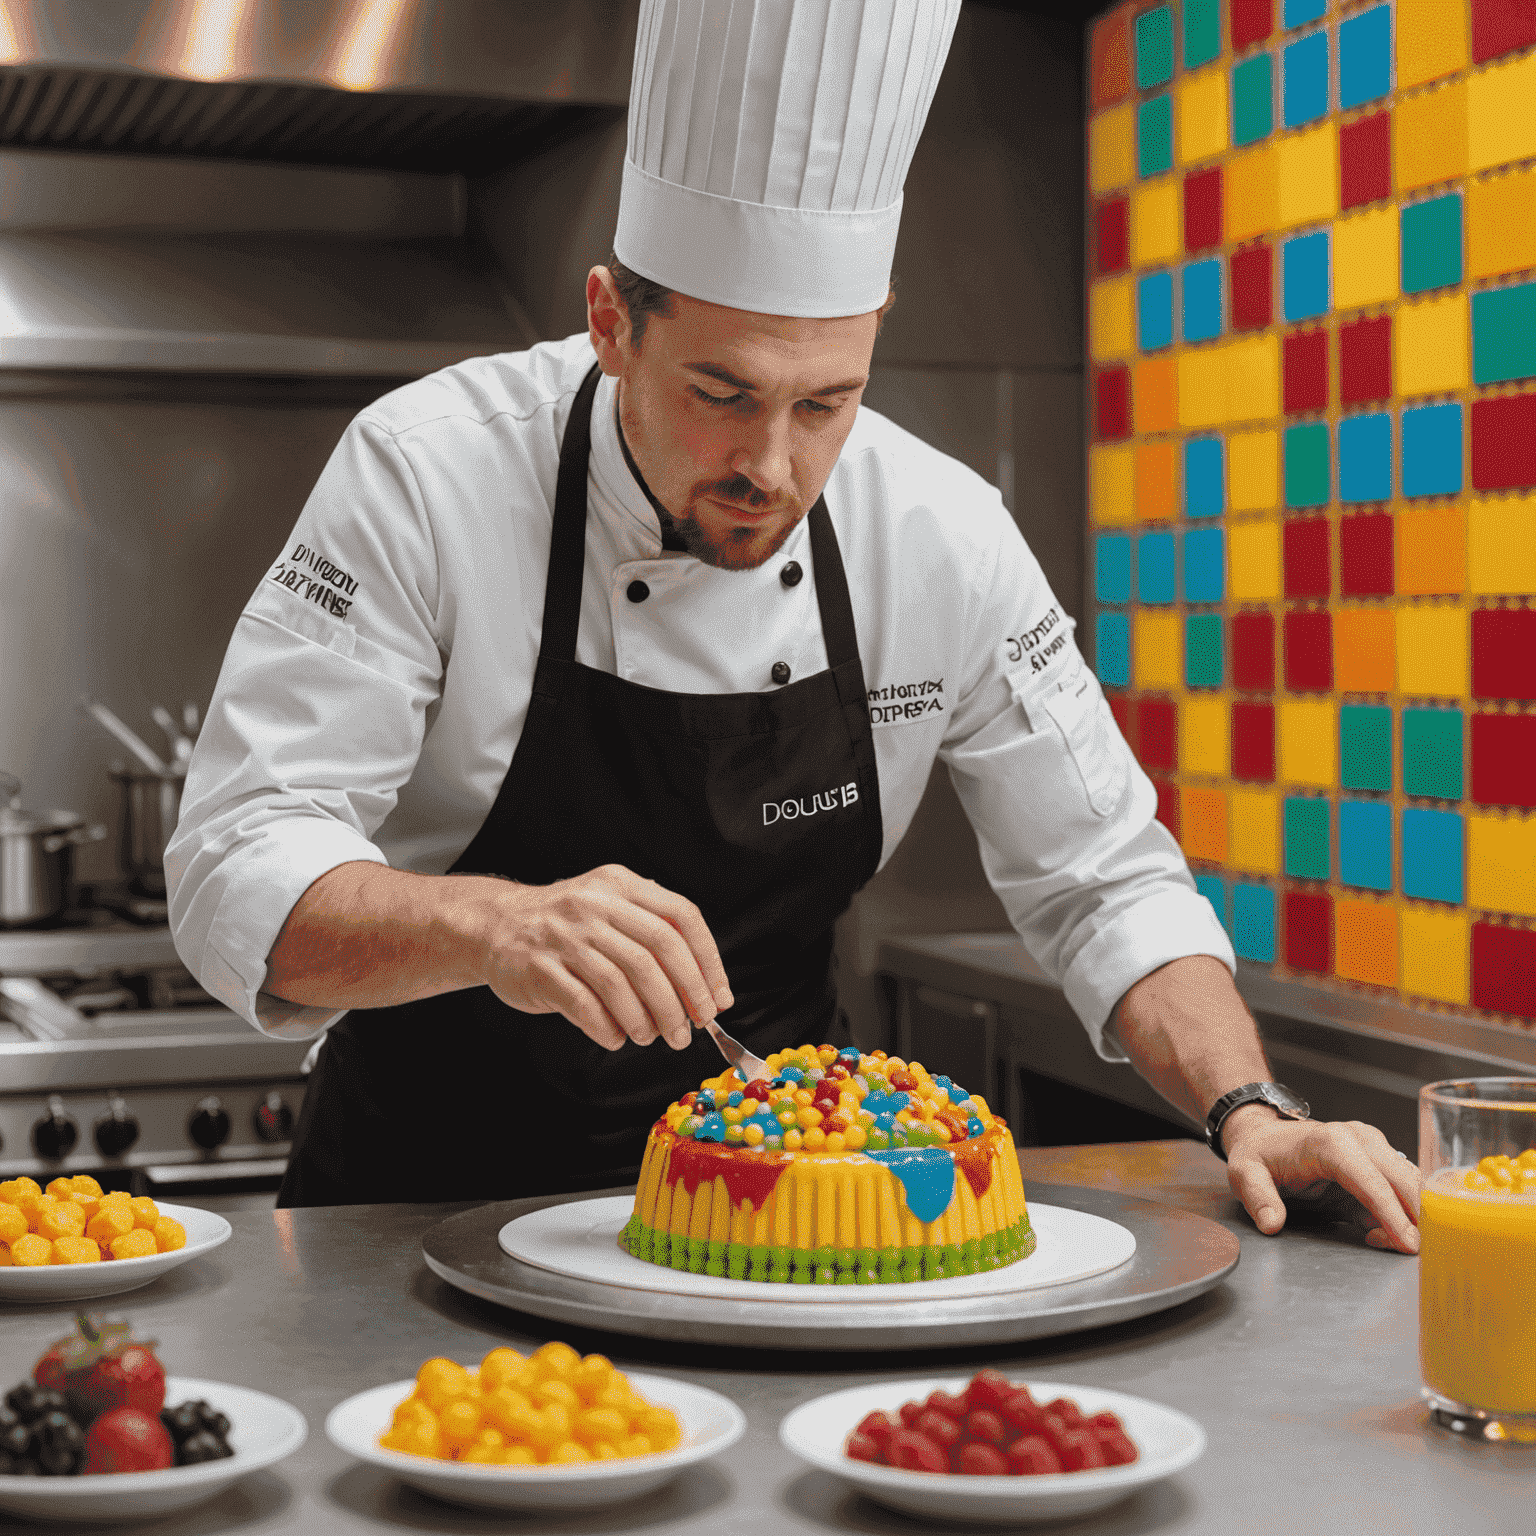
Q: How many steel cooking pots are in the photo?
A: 2